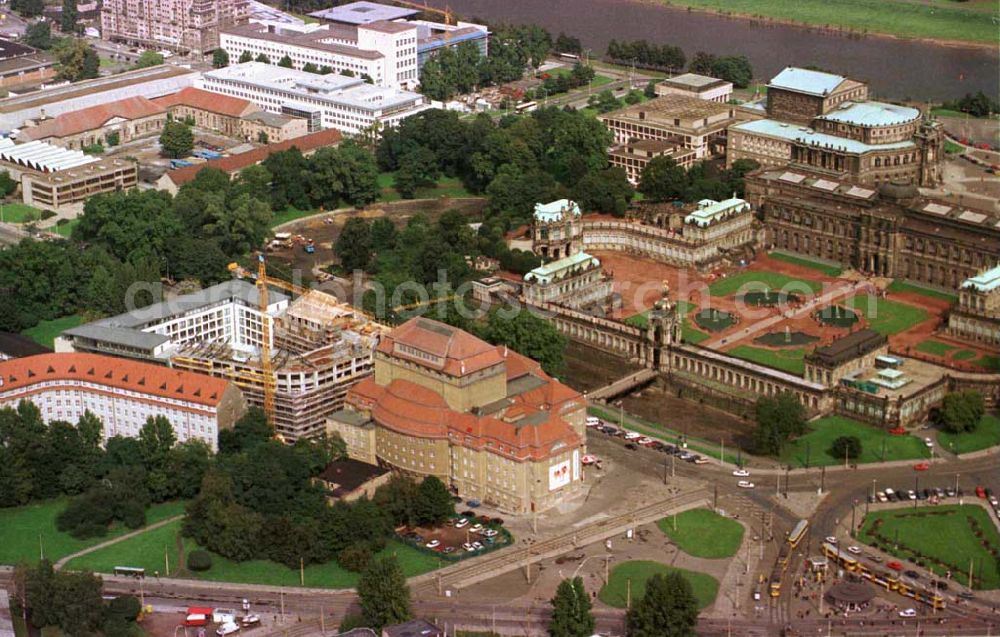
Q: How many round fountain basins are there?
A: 4